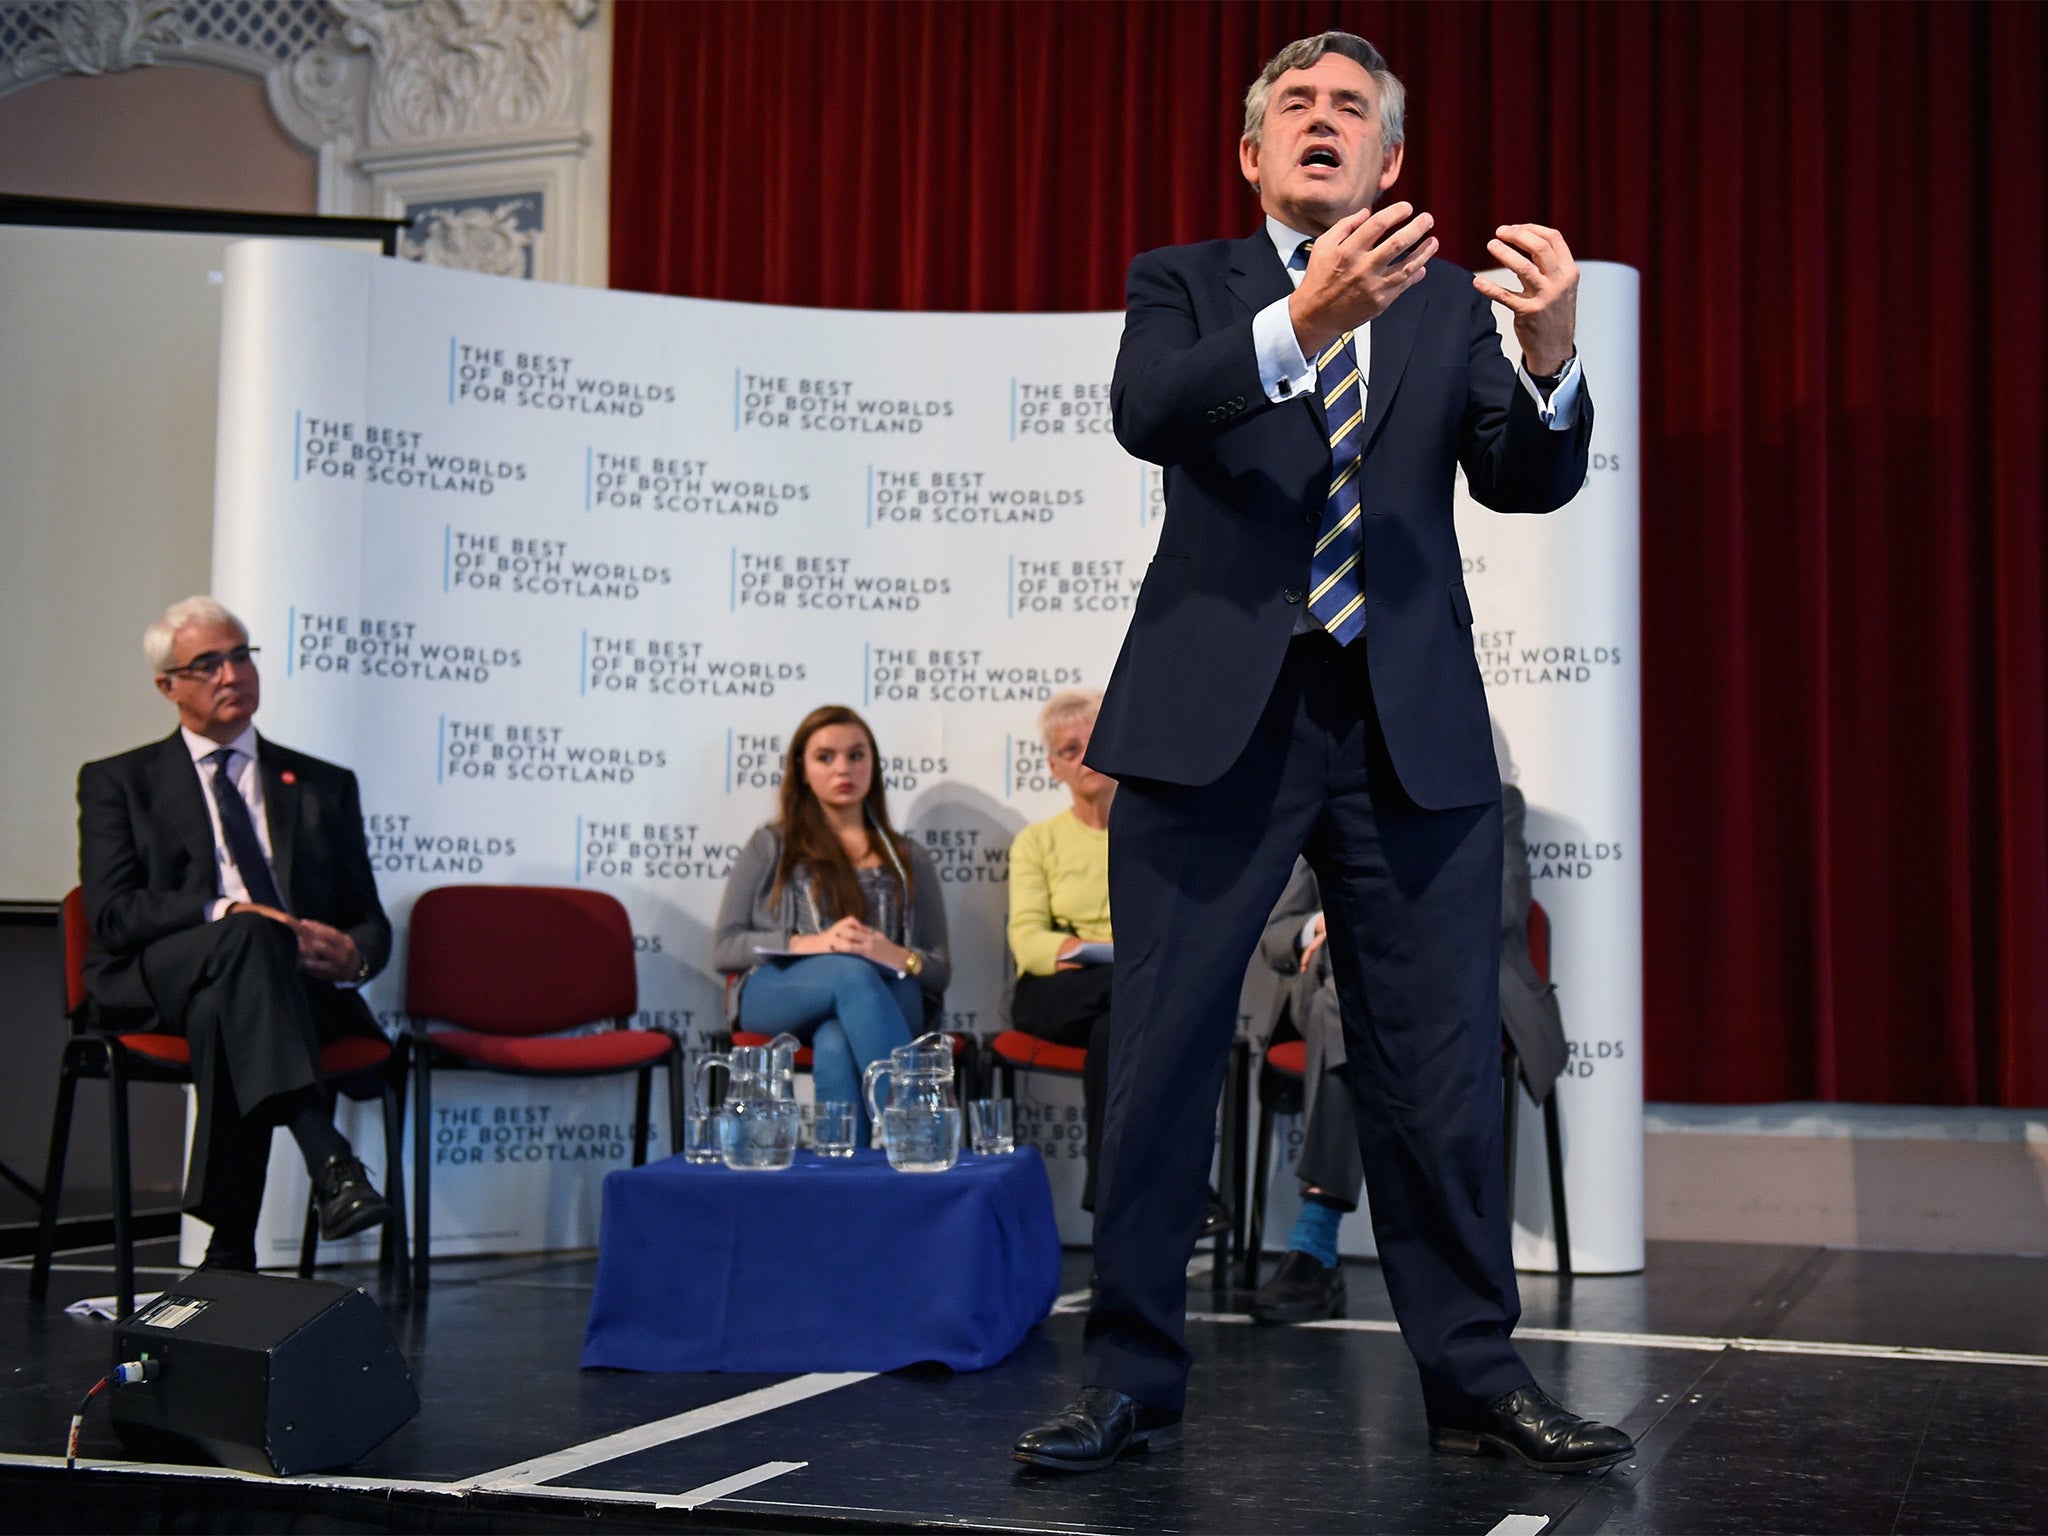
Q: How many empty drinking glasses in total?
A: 1